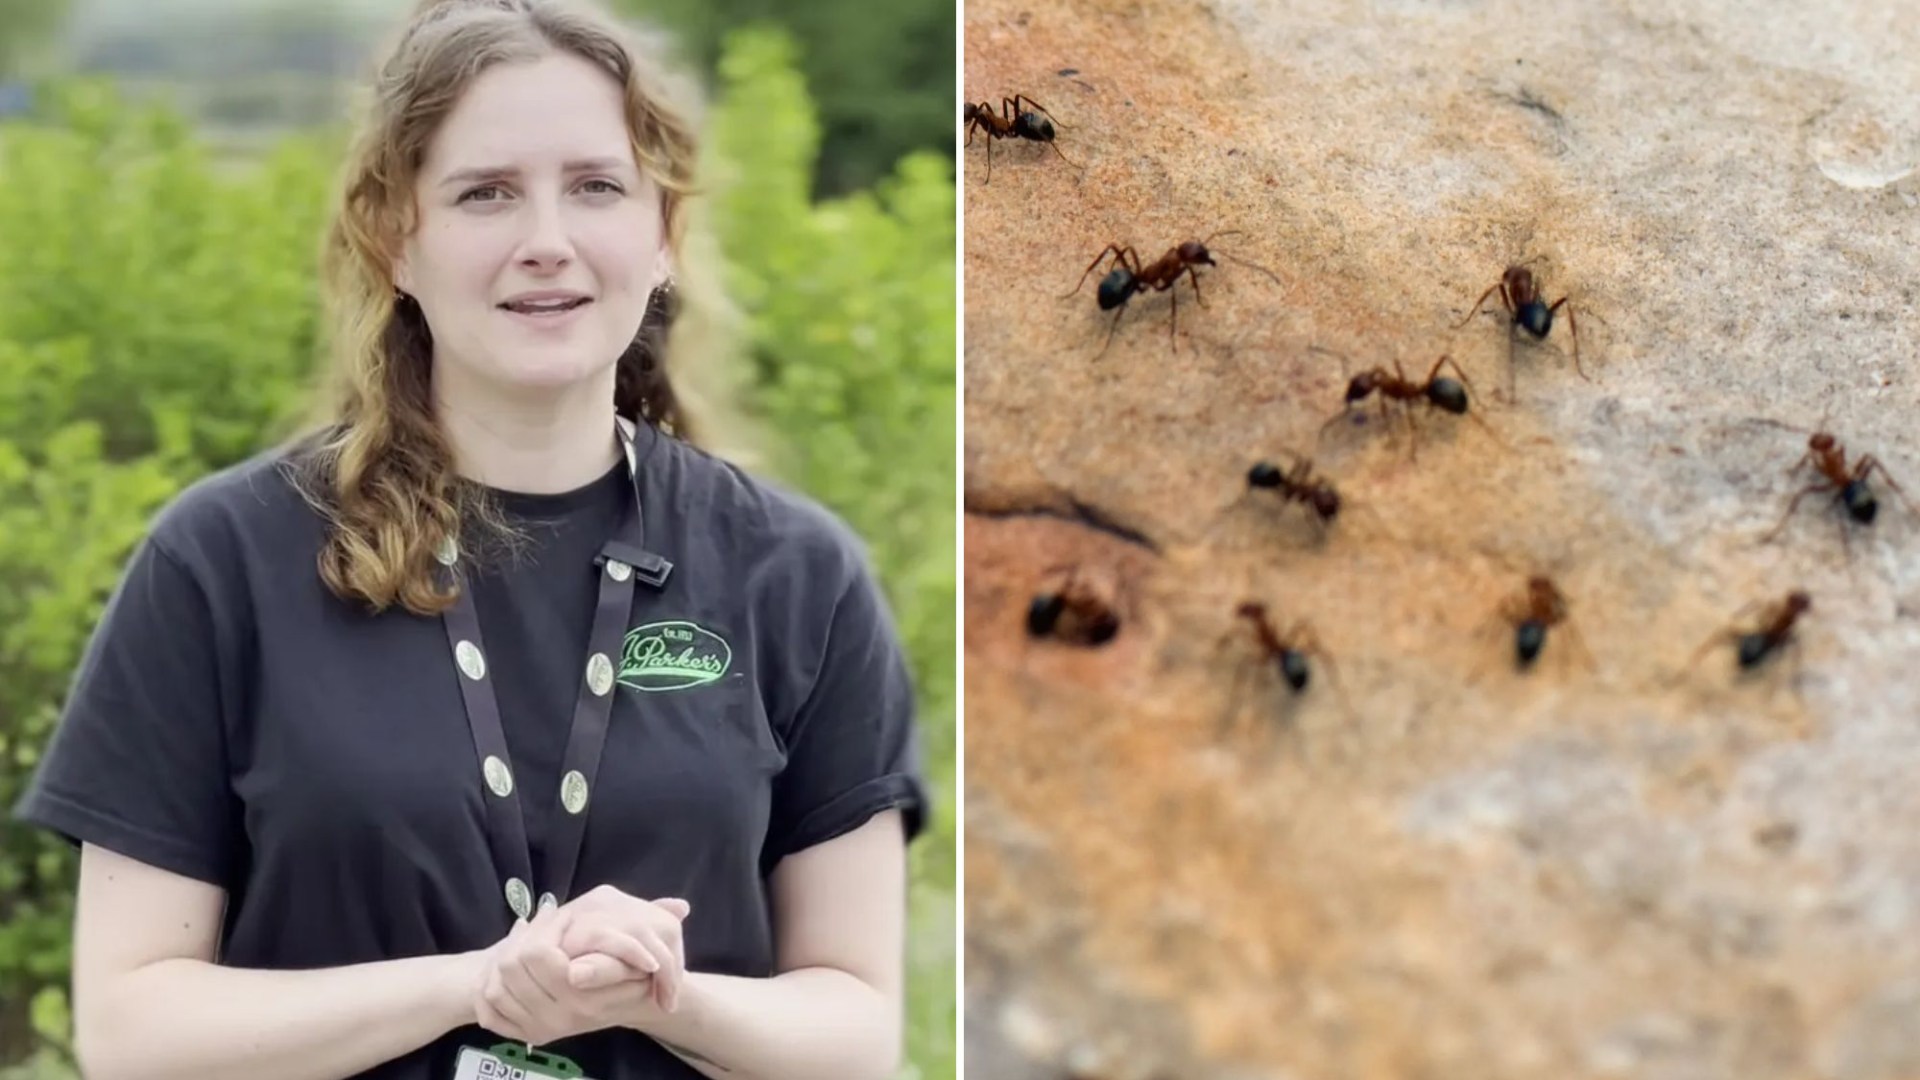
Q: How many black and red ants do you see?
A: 10